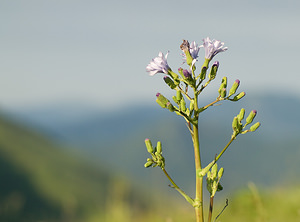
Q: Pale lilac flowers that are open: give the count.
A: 3